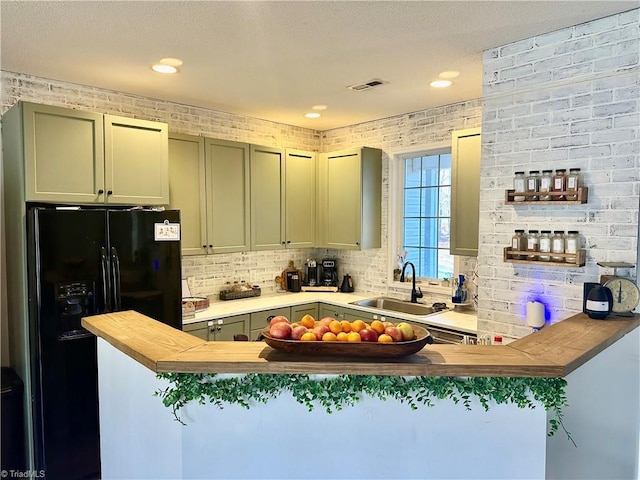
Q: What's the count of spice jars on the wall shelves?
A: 10